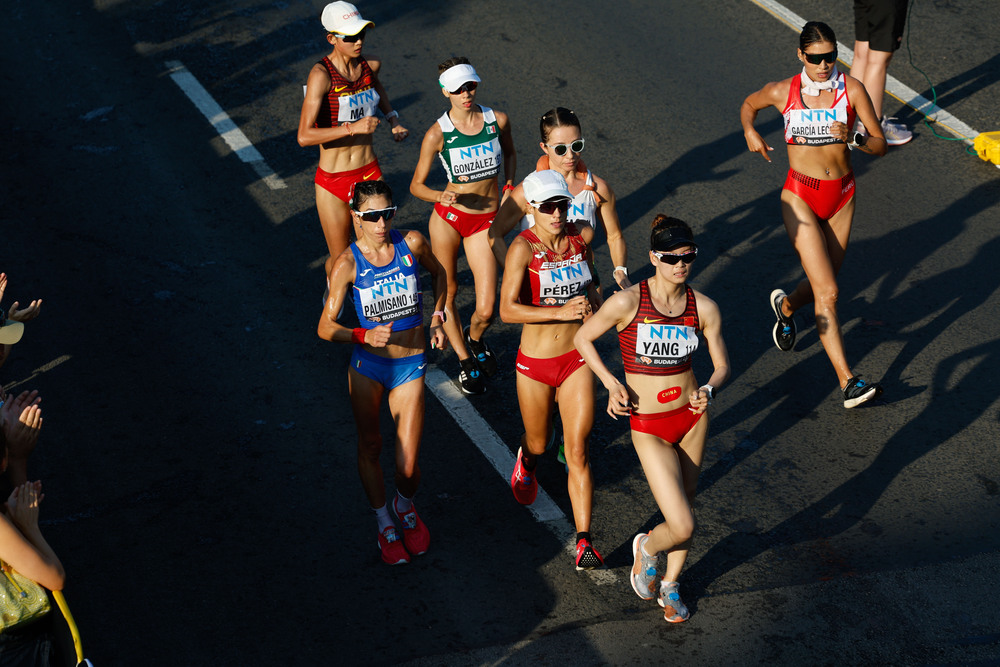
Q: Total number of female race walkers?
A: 7